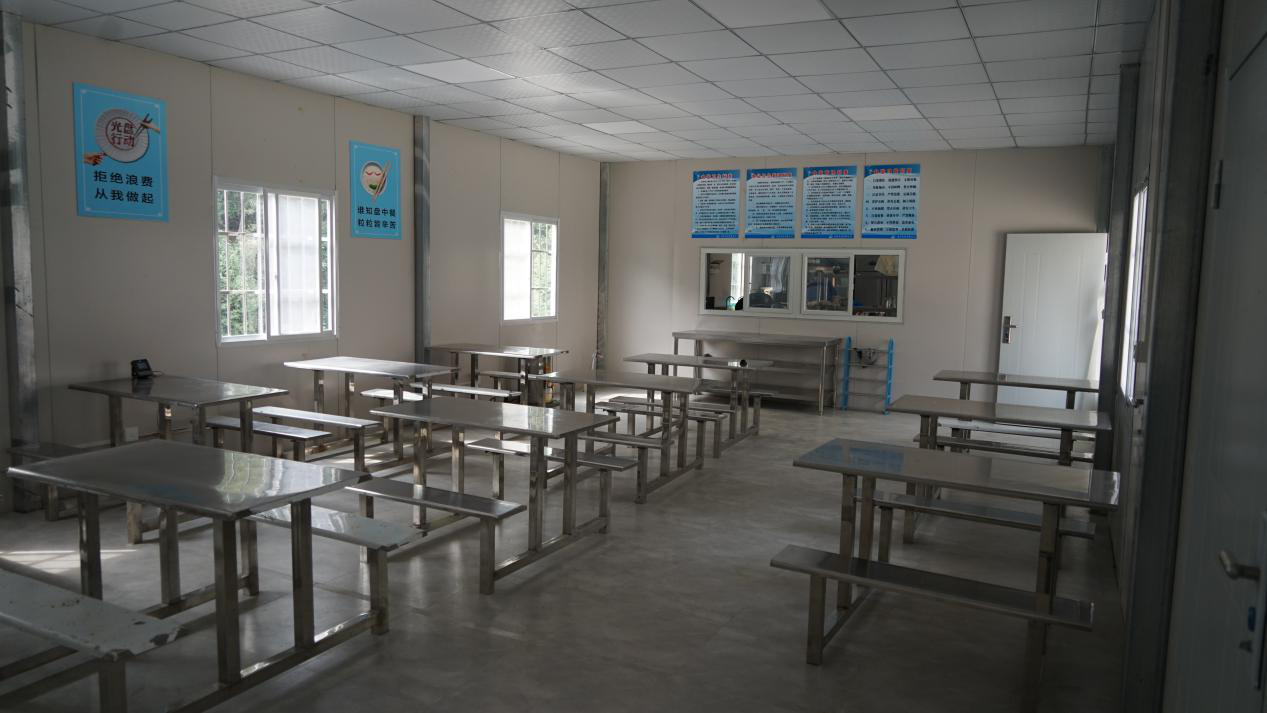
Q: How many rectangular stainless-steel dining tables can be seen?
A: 10